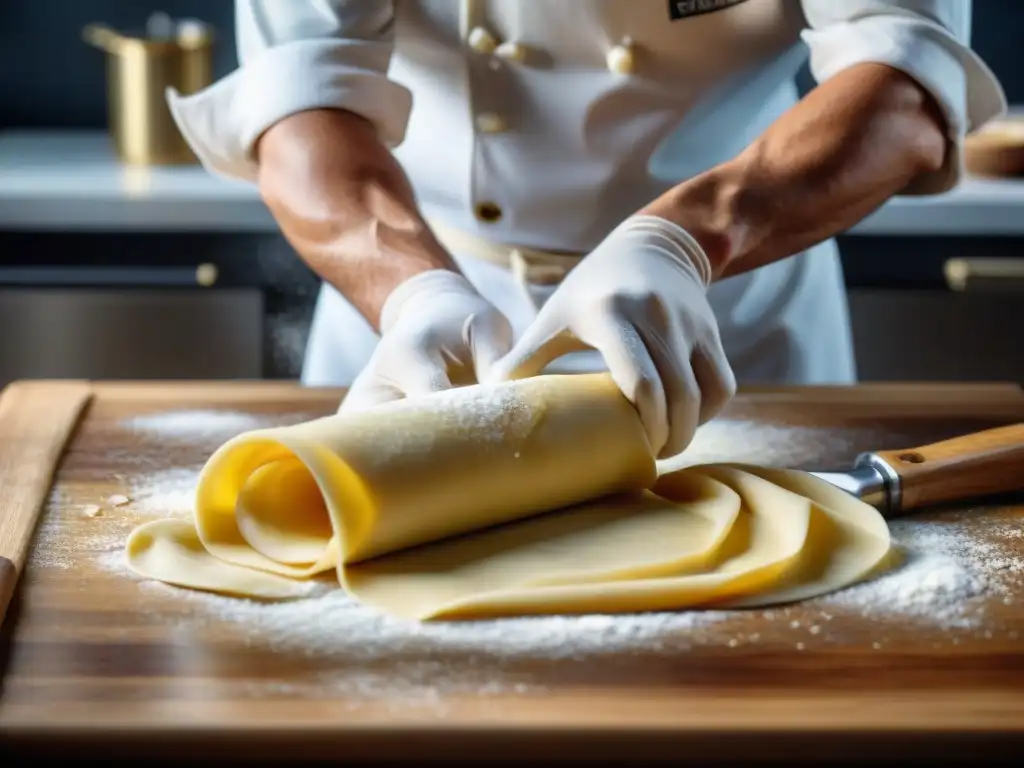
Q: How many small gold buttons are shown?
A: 5